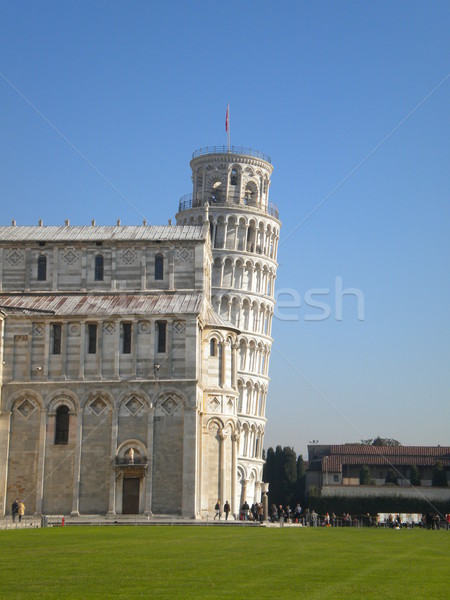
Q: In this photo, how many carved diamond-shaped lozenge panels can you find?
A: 13